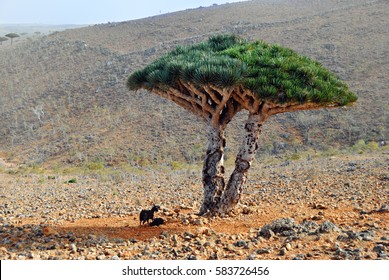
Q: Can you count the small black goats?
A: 2